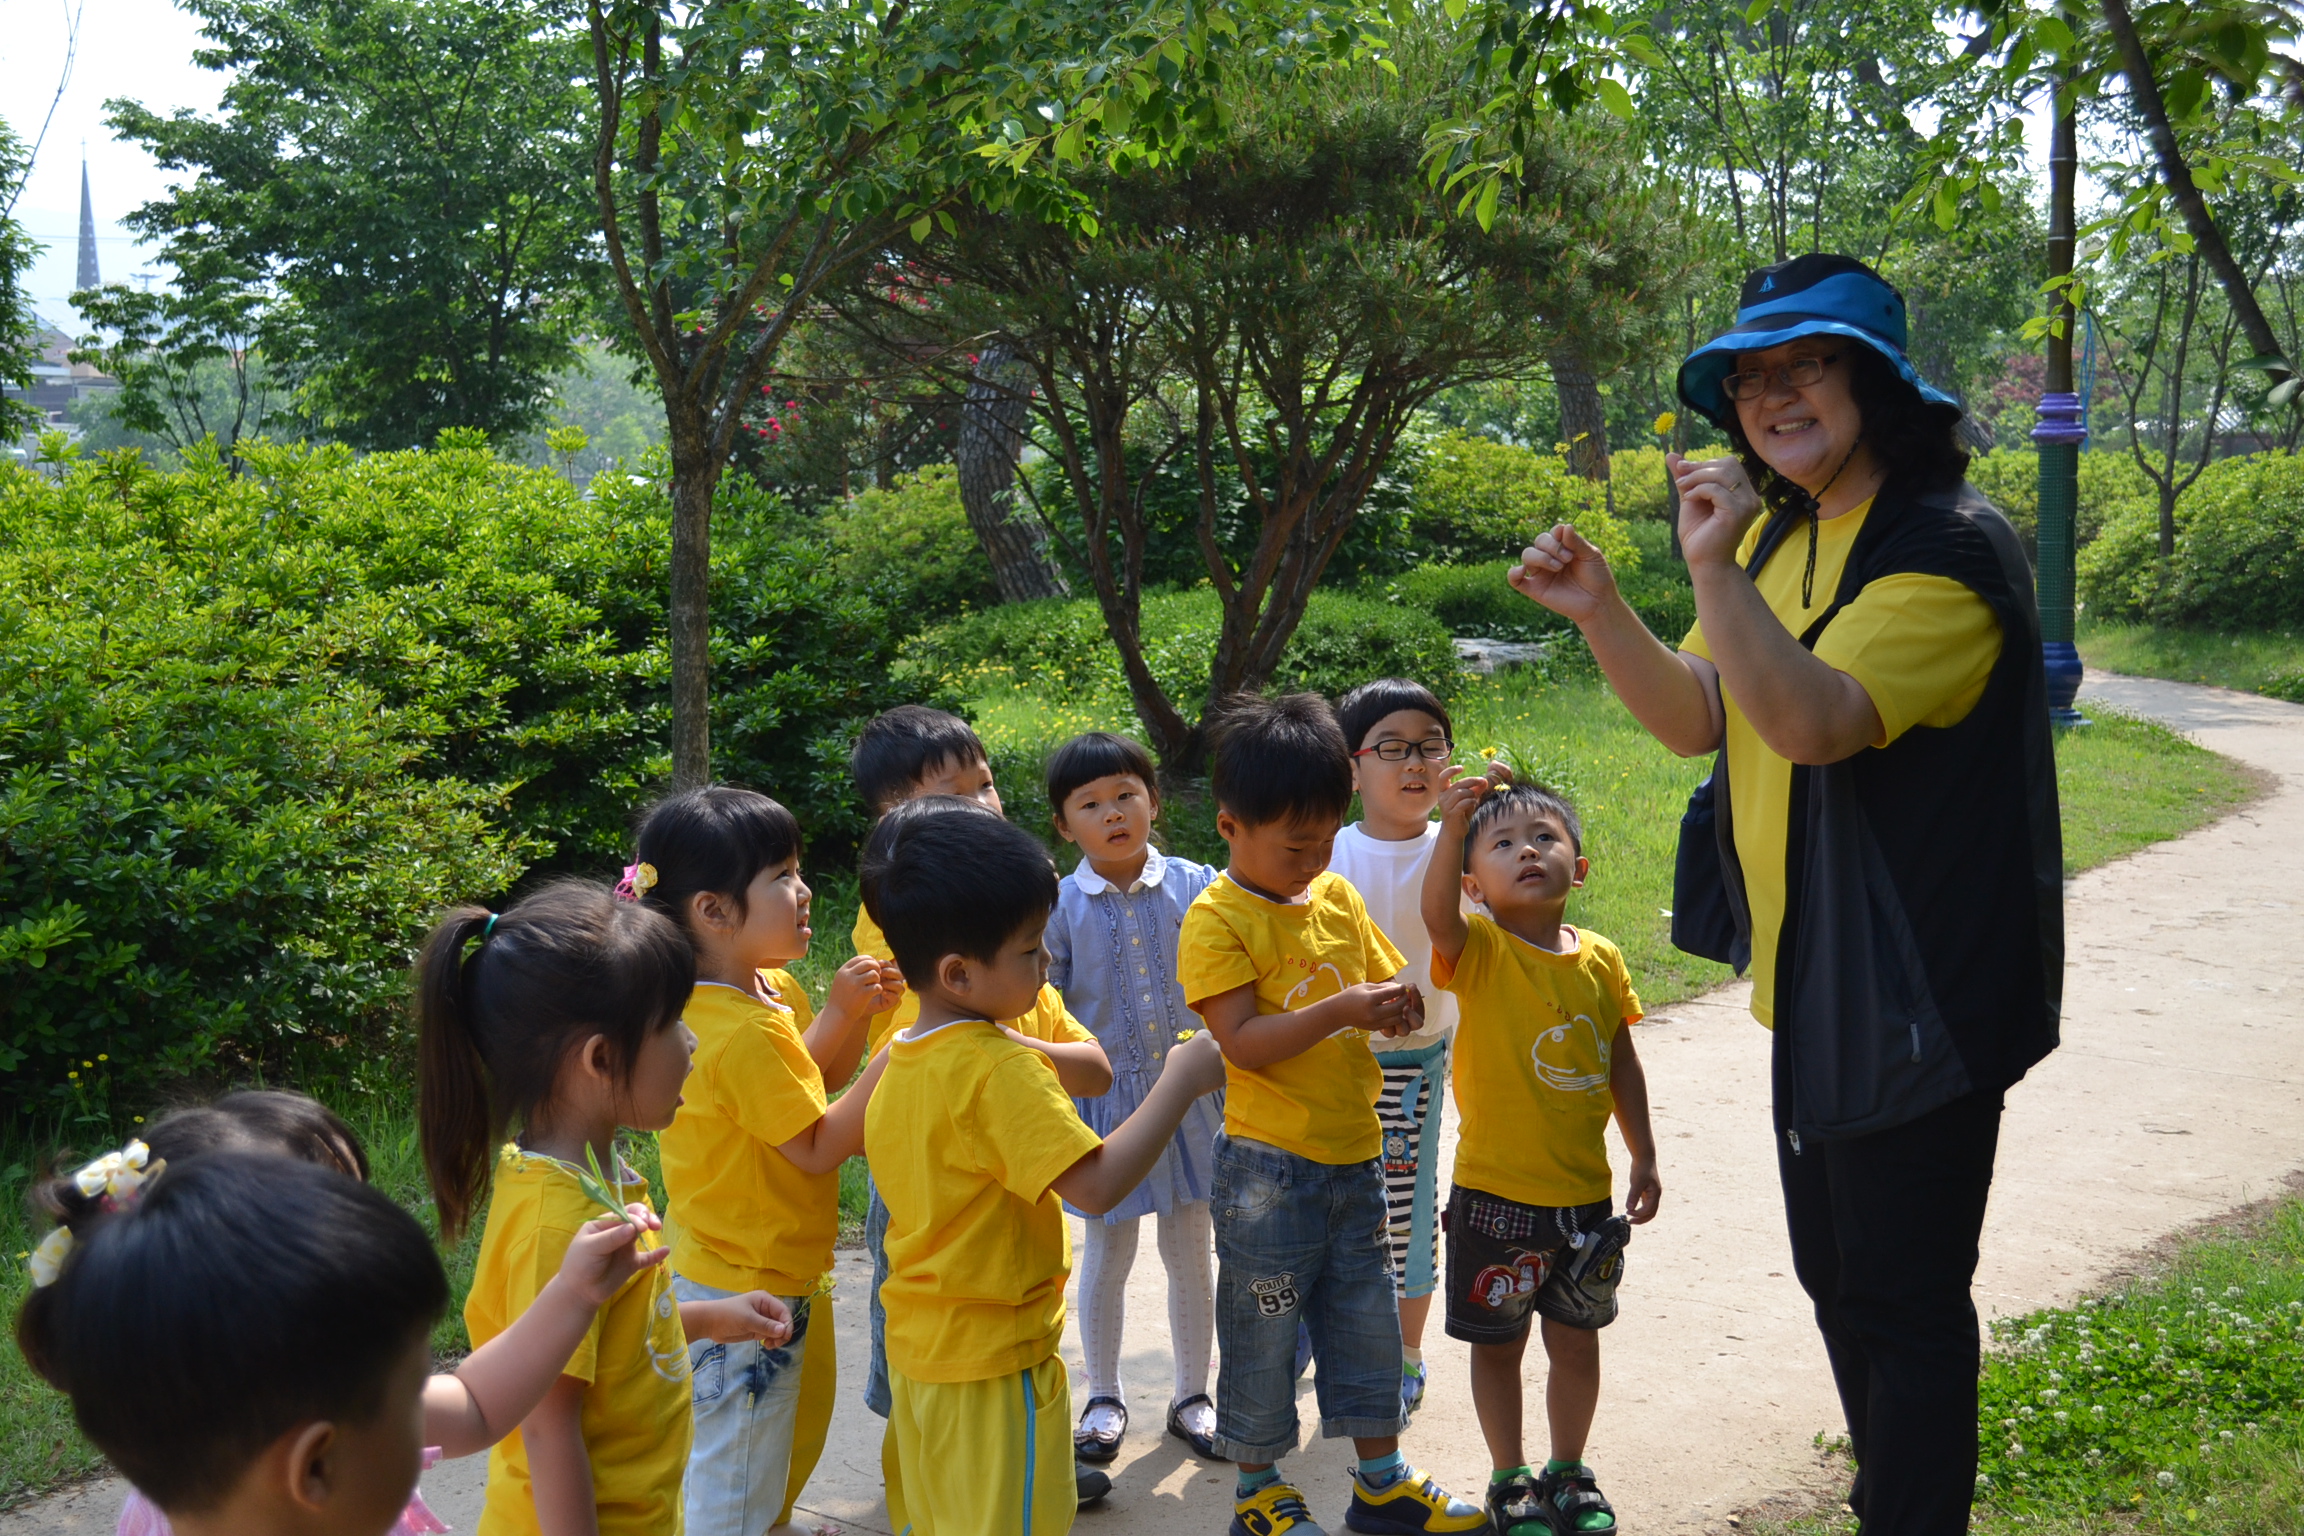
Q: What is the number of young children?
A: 11